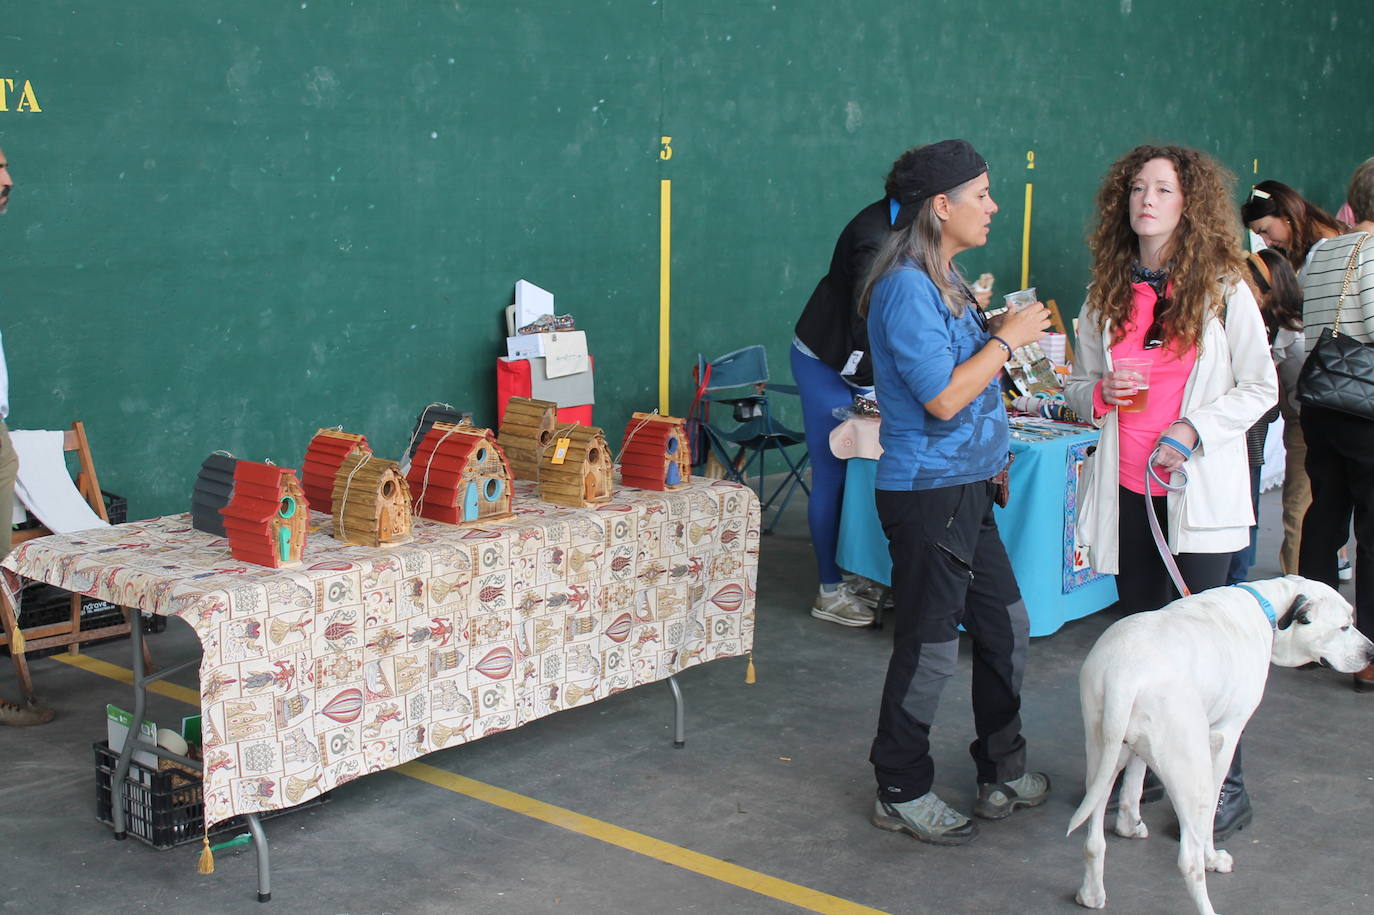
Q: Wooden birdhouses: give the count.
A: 9